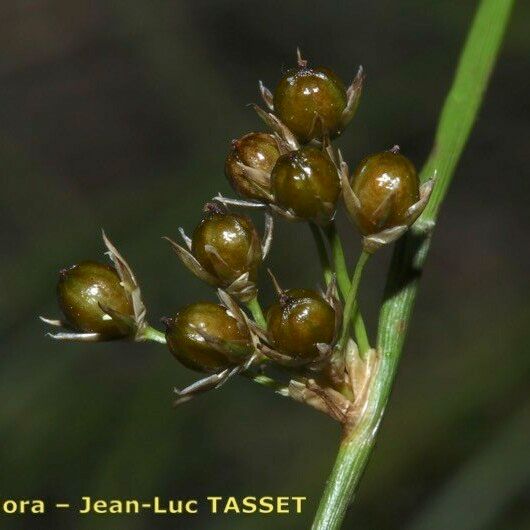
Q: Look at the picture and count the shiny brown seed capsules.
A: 8